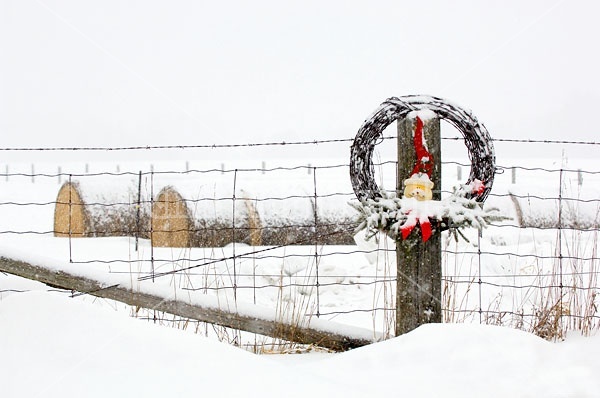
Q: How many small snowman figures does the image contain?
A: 1